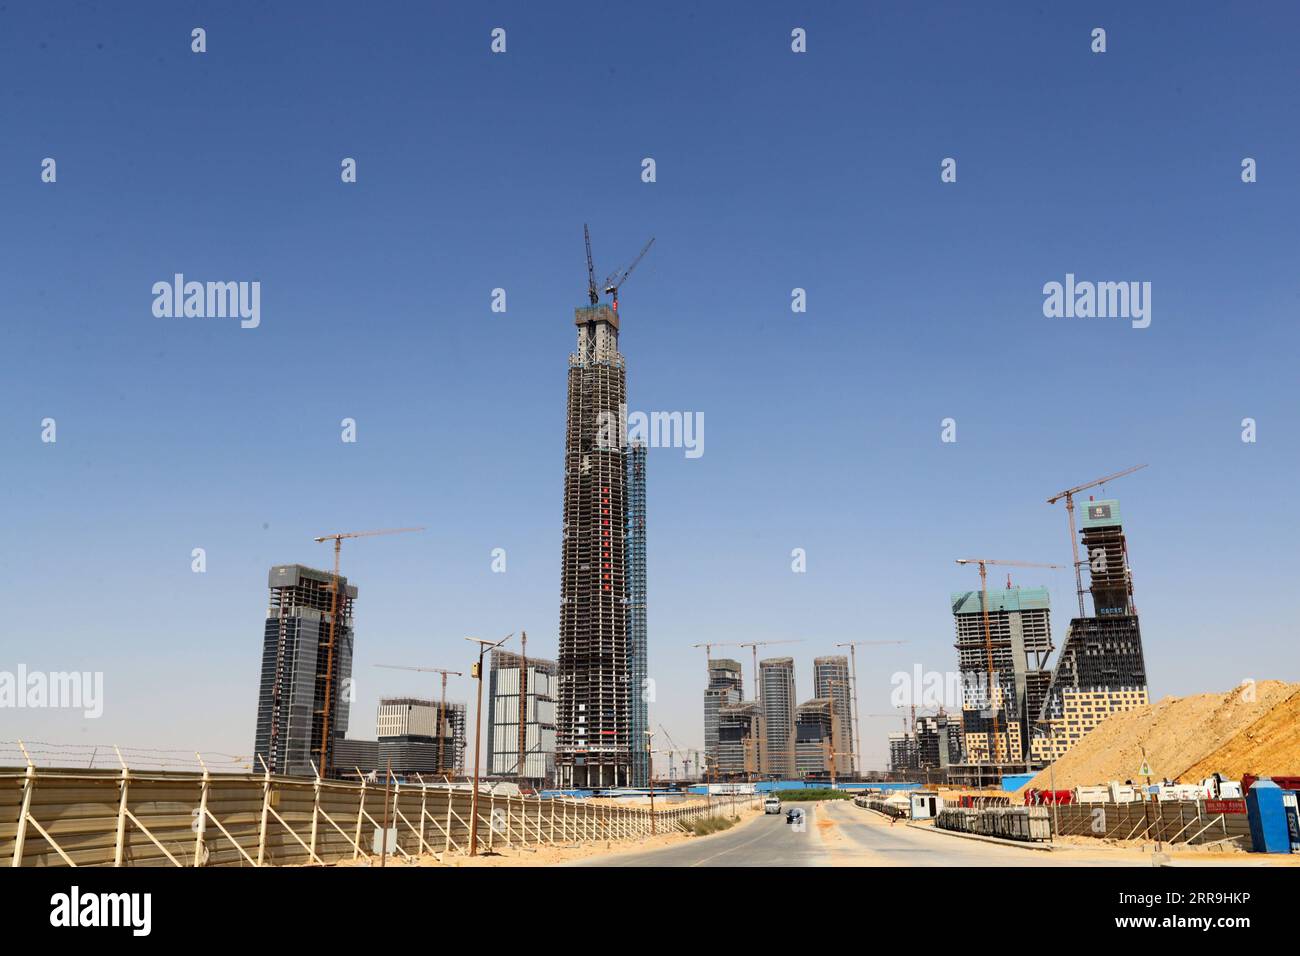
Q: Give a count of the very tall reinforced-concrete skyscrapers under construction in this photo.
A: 1